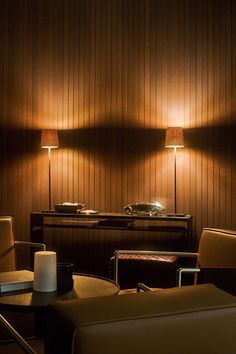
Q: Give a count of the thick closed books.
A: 1